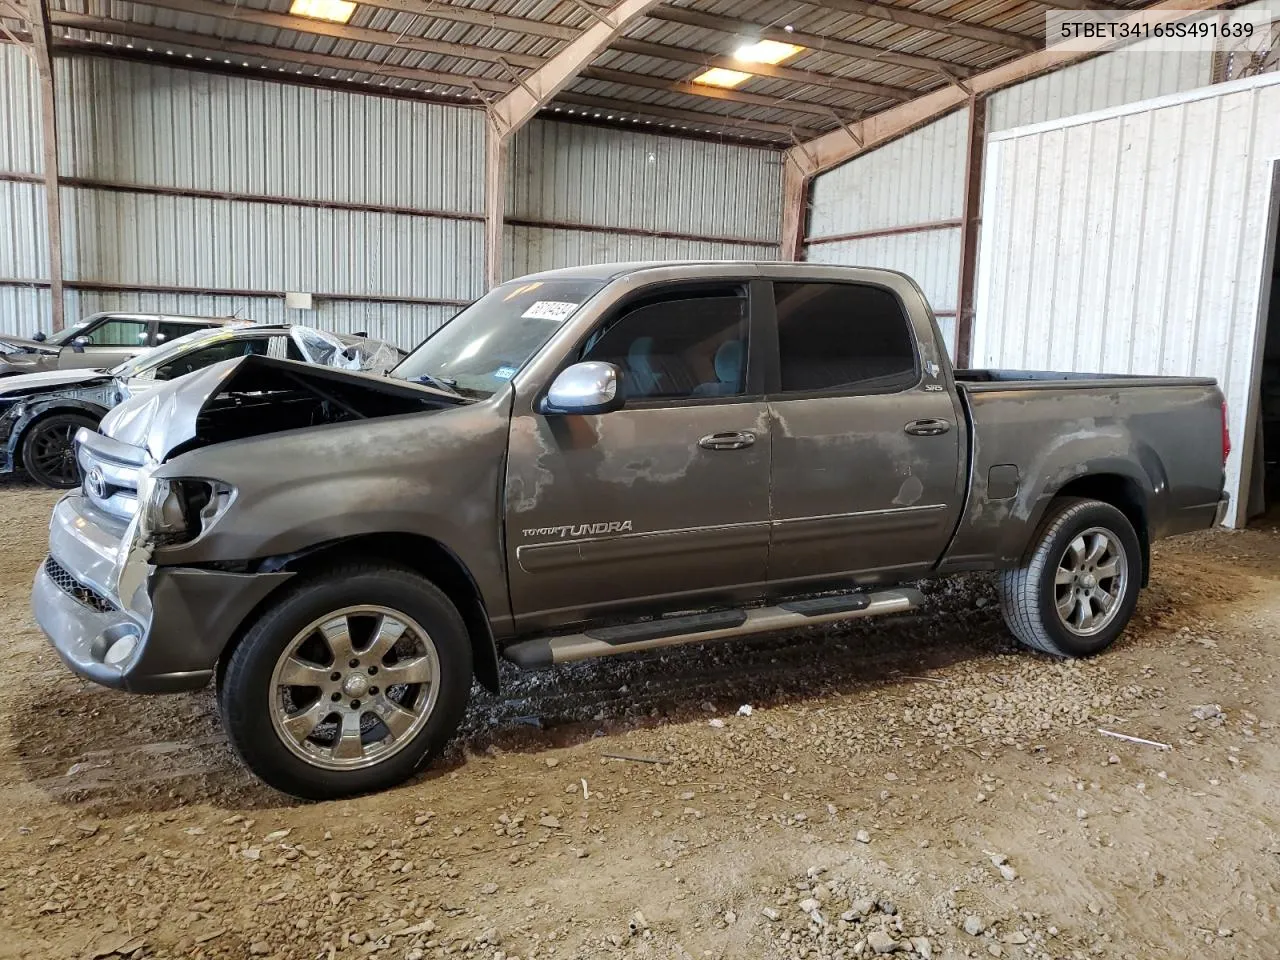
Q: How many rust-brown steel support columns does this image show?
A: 4